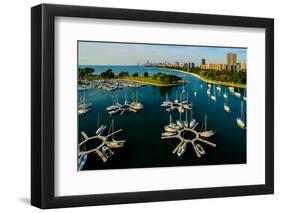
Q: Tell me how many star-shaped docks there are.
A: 4